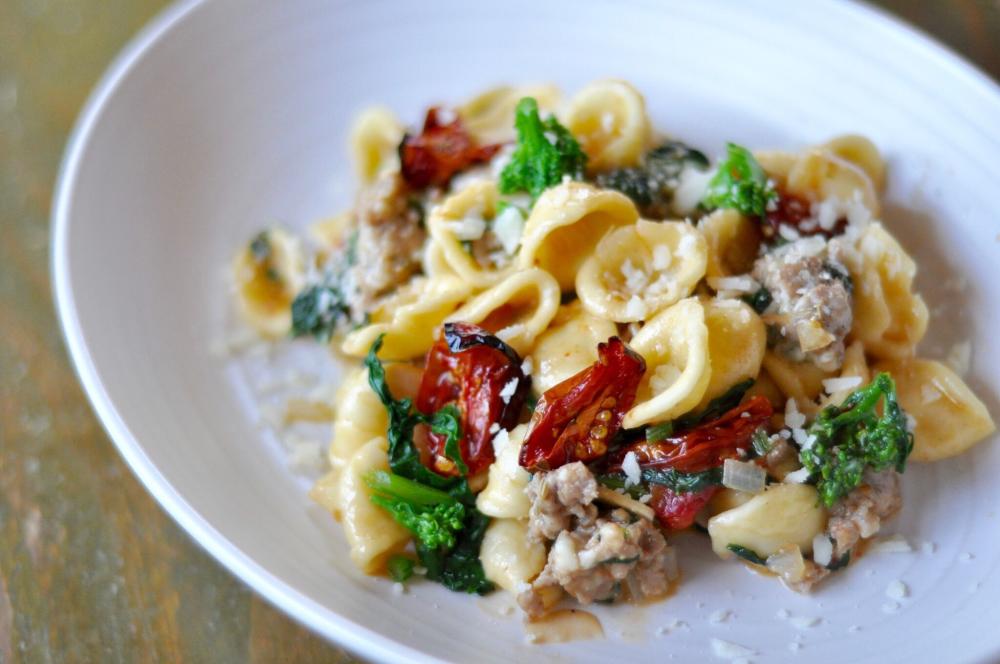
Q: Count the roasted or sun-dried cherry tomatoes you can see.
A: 5